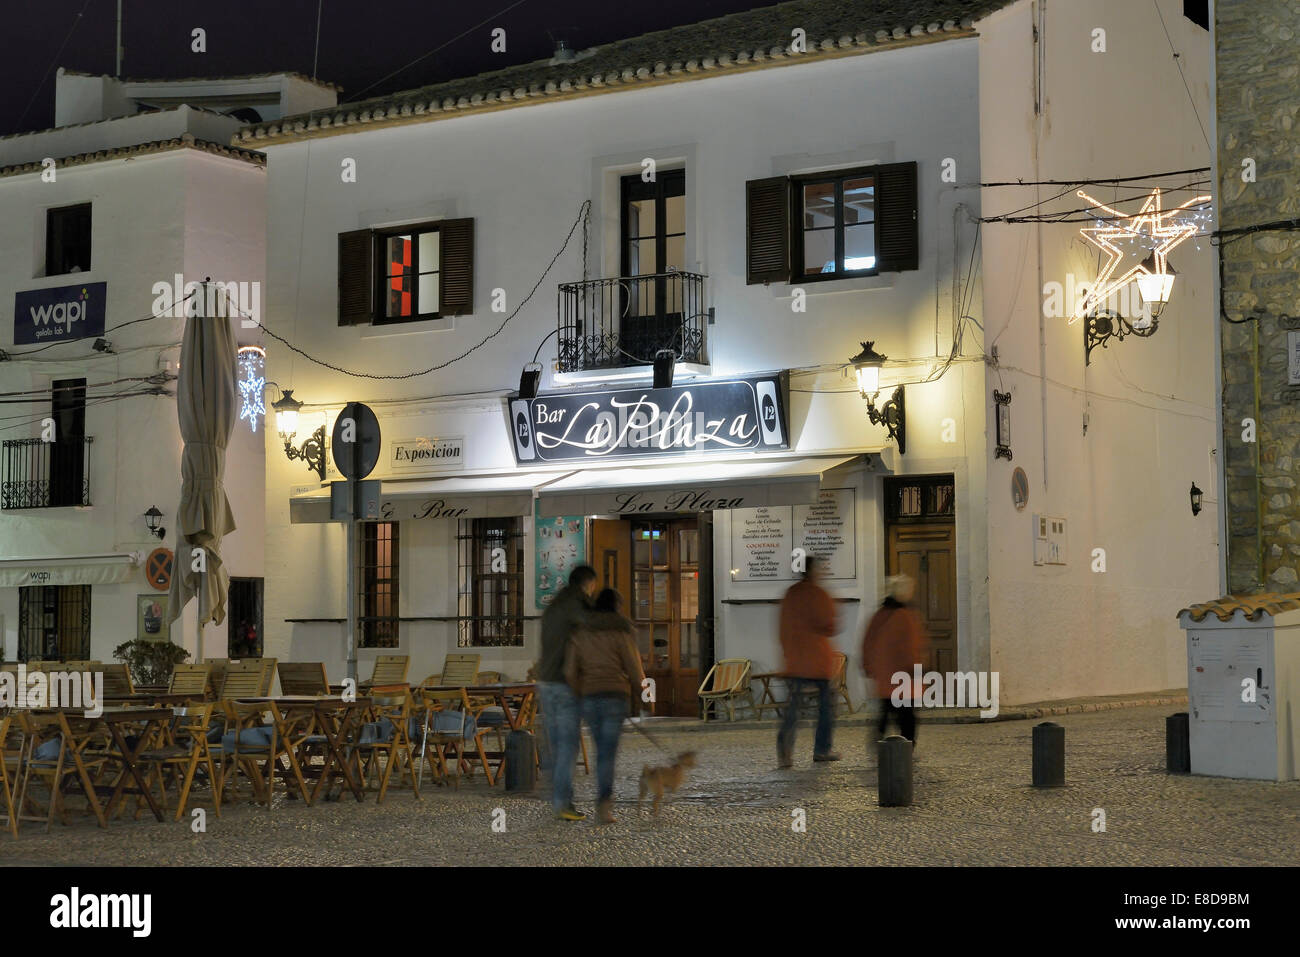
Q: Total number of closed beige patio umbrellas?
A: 1